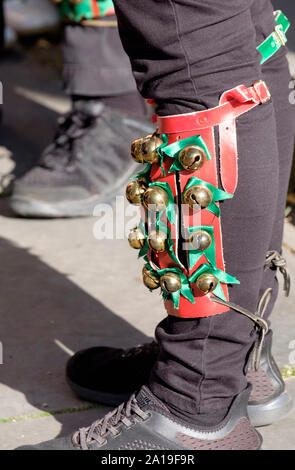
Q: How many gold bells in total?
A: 12